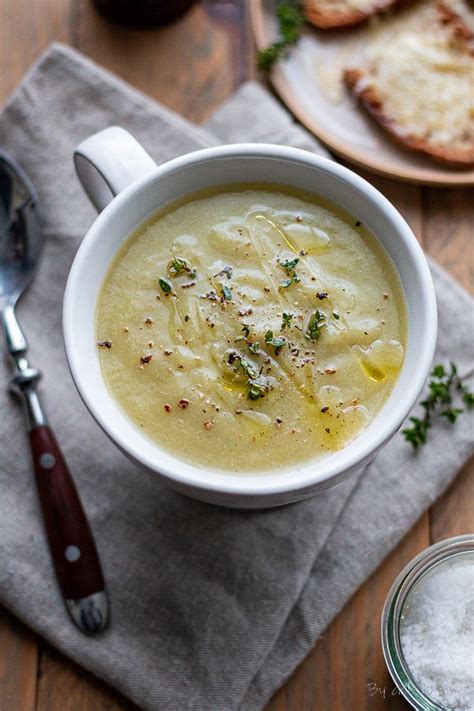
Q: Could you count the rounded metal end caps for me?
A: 1